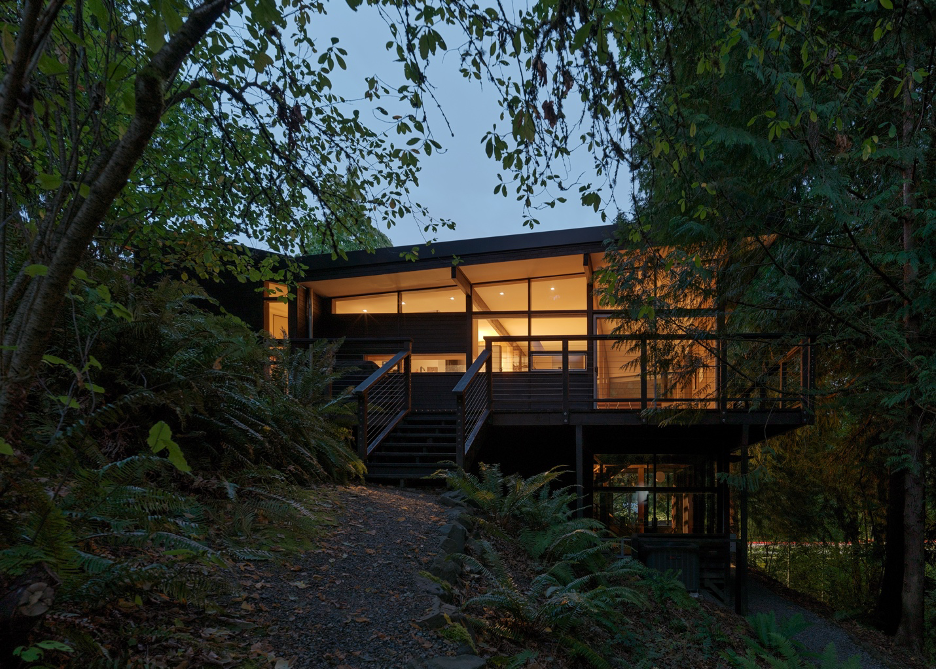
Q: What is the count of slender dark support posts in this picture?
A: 2